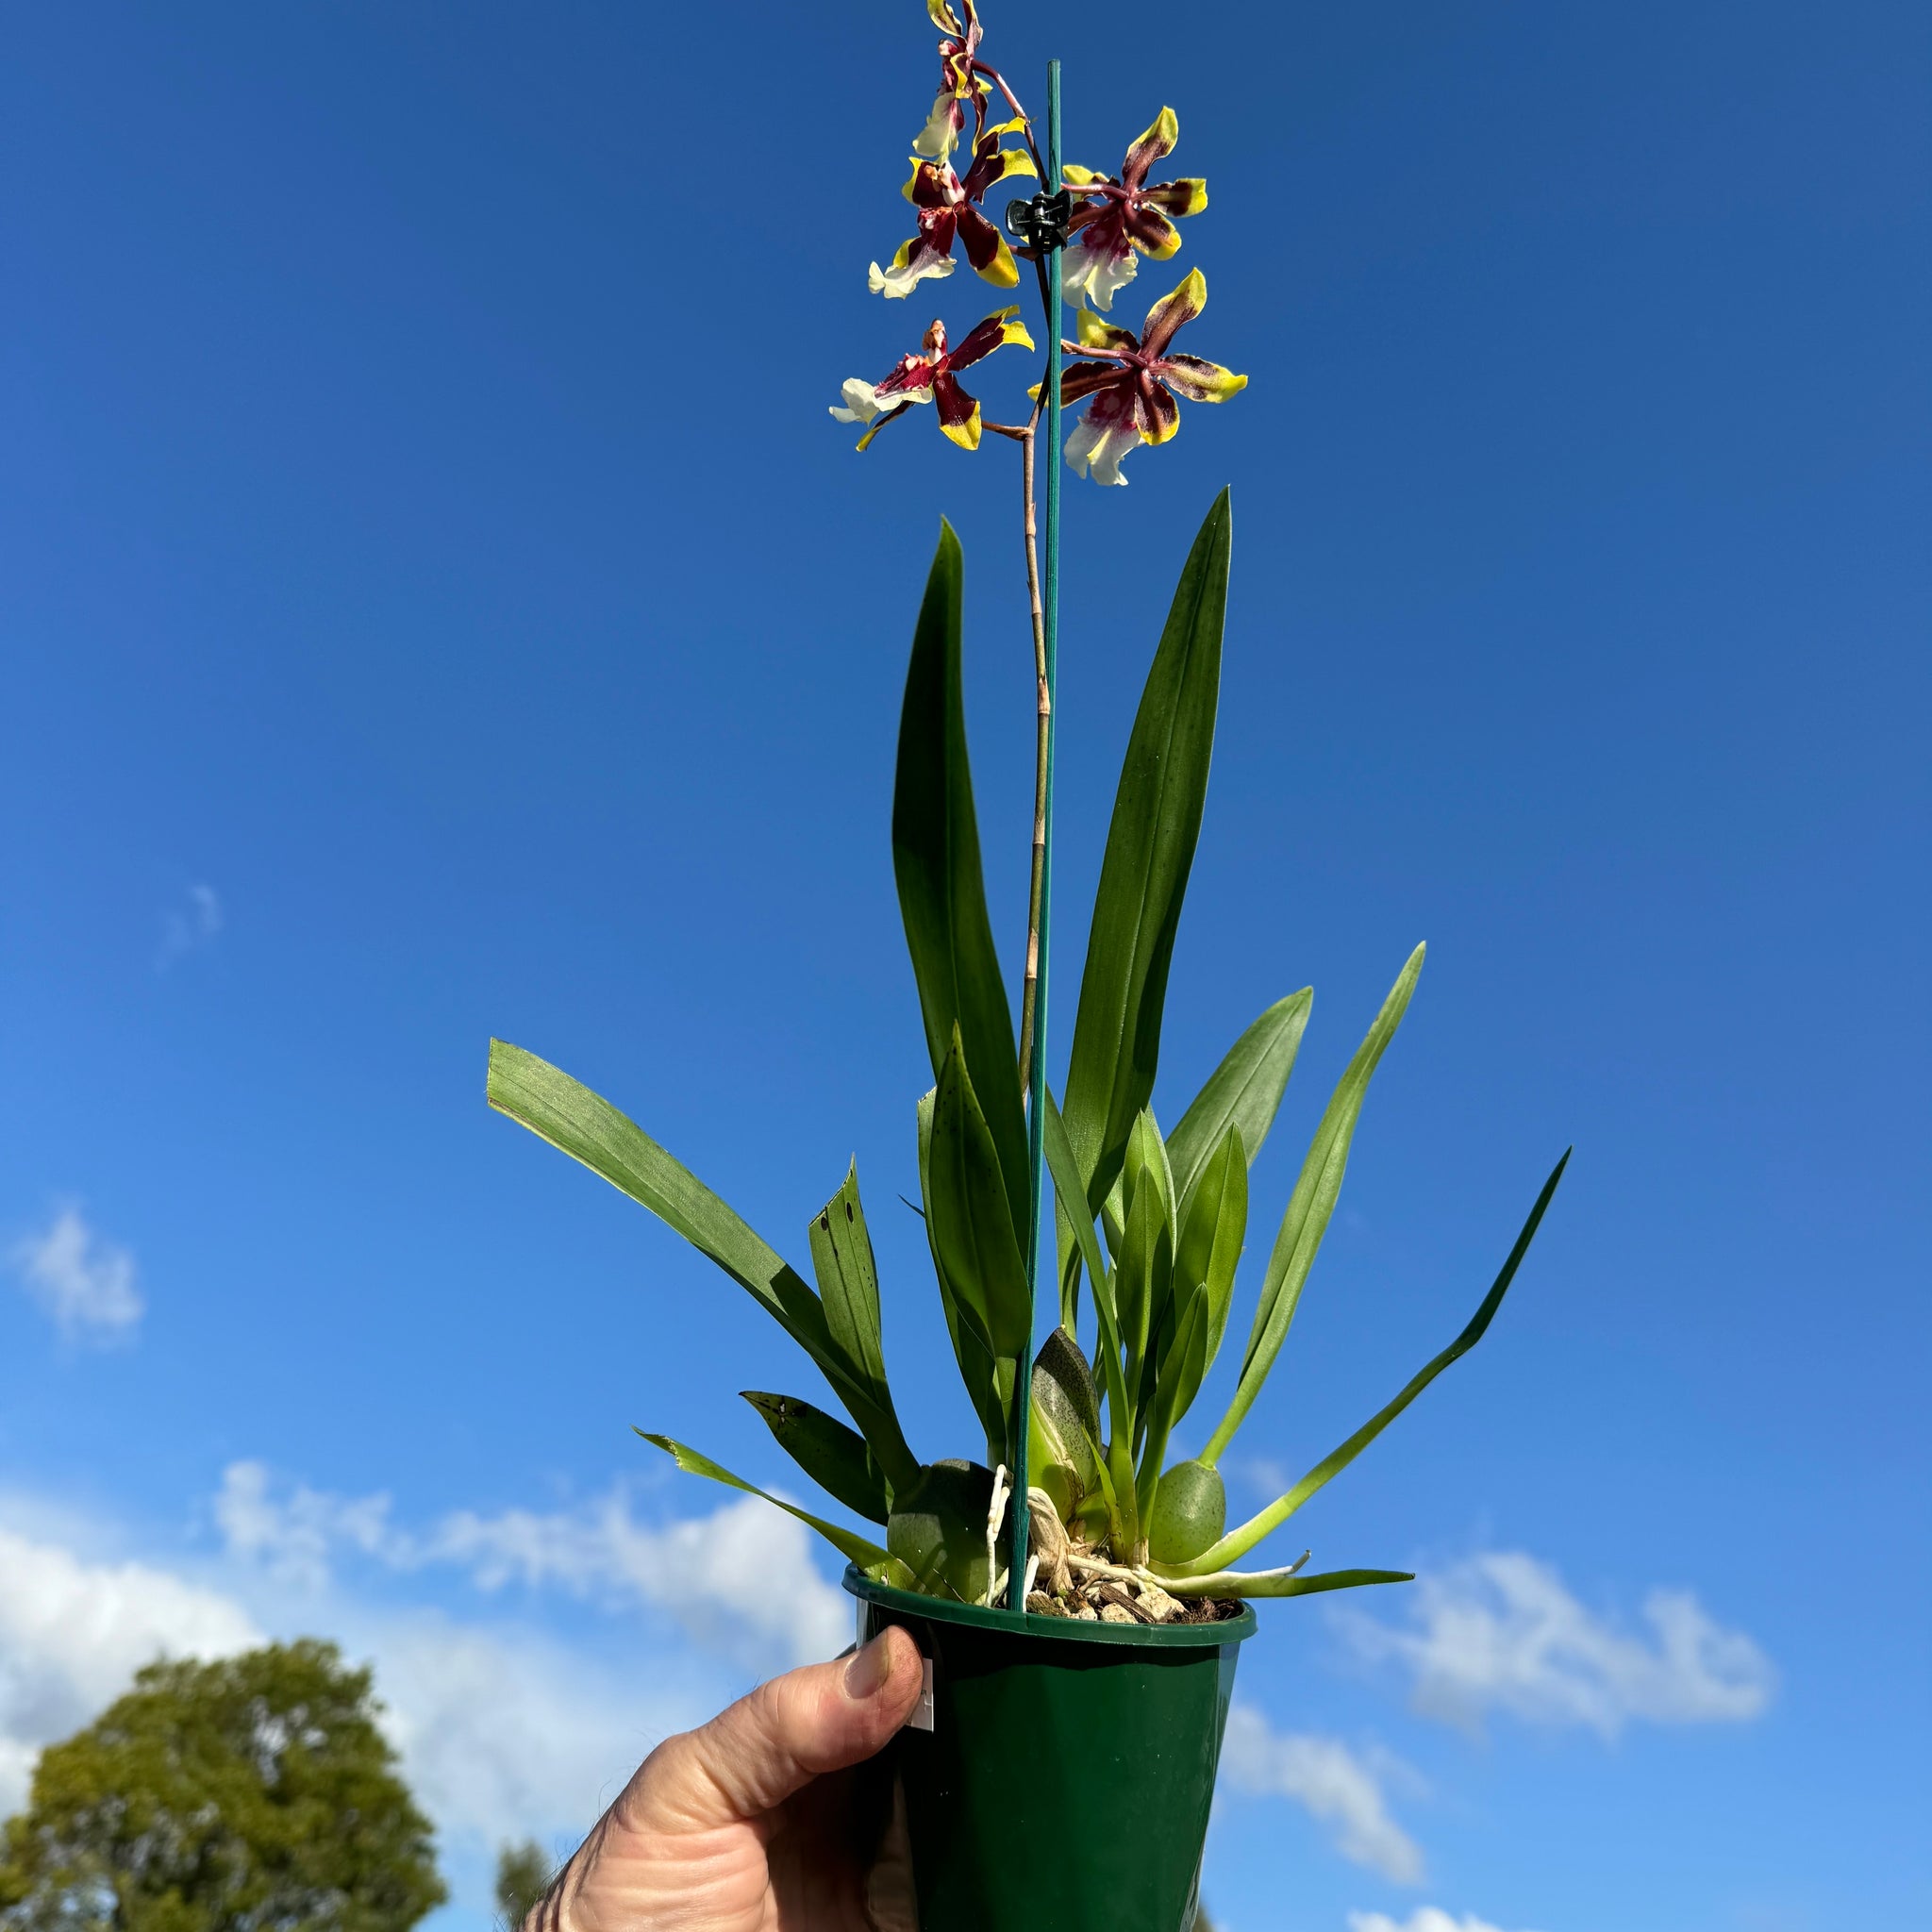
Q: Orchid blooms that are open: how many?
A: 5